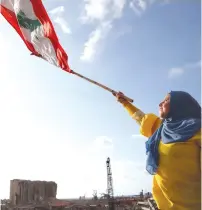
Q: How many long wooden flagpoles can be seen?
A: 1